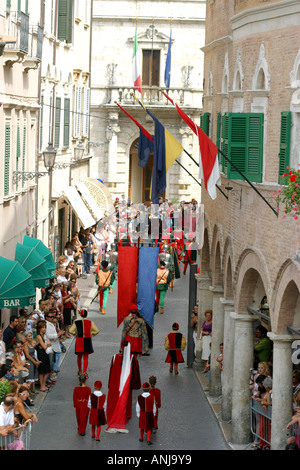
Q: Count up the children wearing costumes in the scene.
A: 4